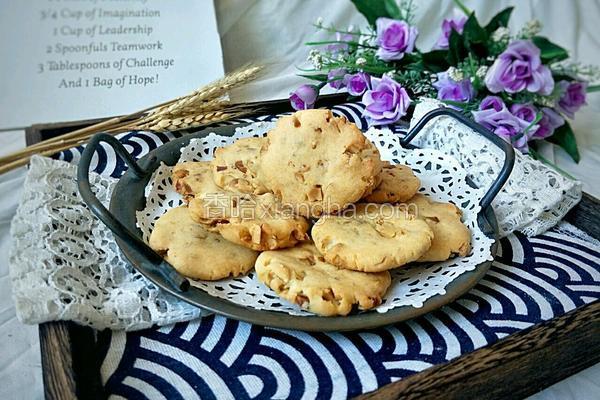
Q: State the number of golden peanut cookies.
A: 9